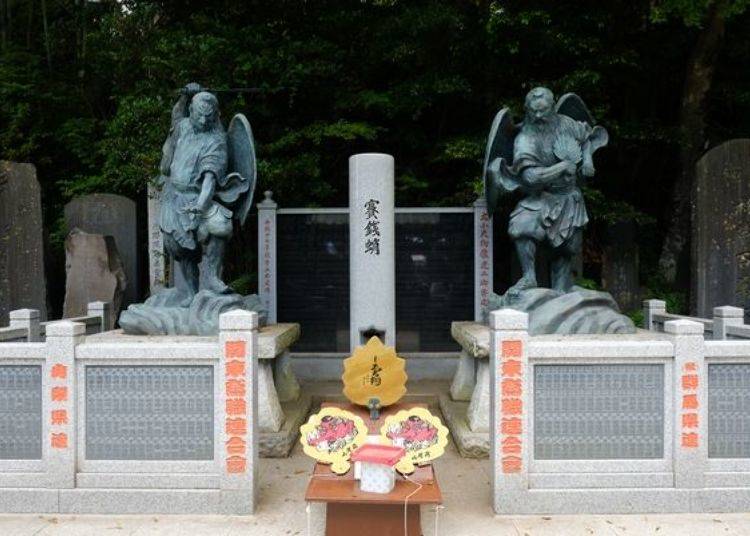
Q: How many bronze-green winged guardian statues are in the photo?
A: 2